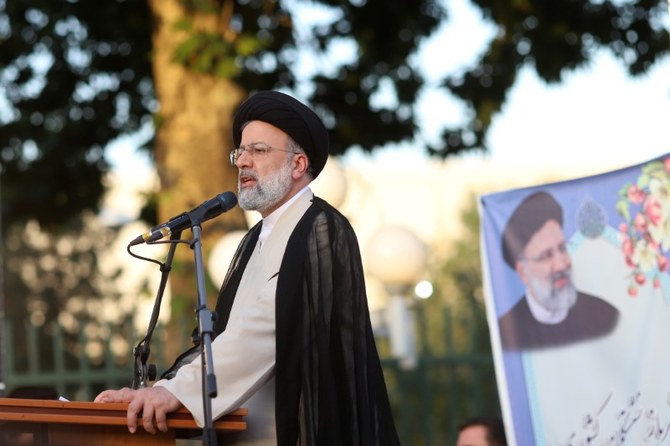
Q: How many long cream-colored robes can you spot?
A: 1